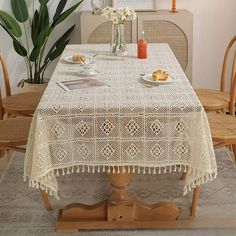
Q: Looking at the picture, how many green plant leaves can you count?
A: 11